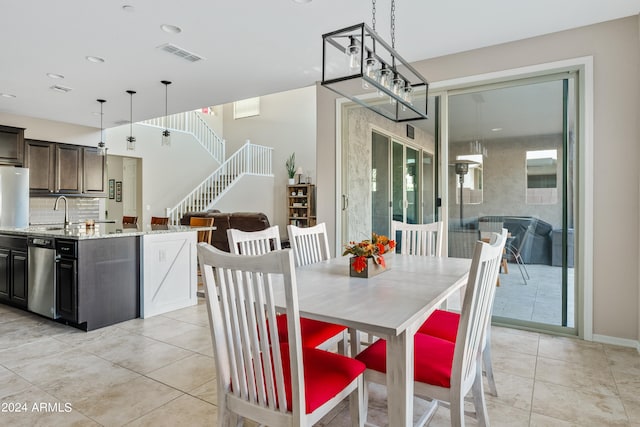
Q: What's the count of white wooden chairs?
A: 6